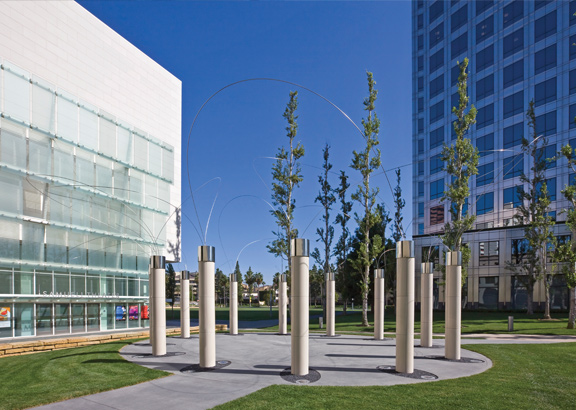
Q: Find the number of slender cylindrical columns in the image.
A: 12